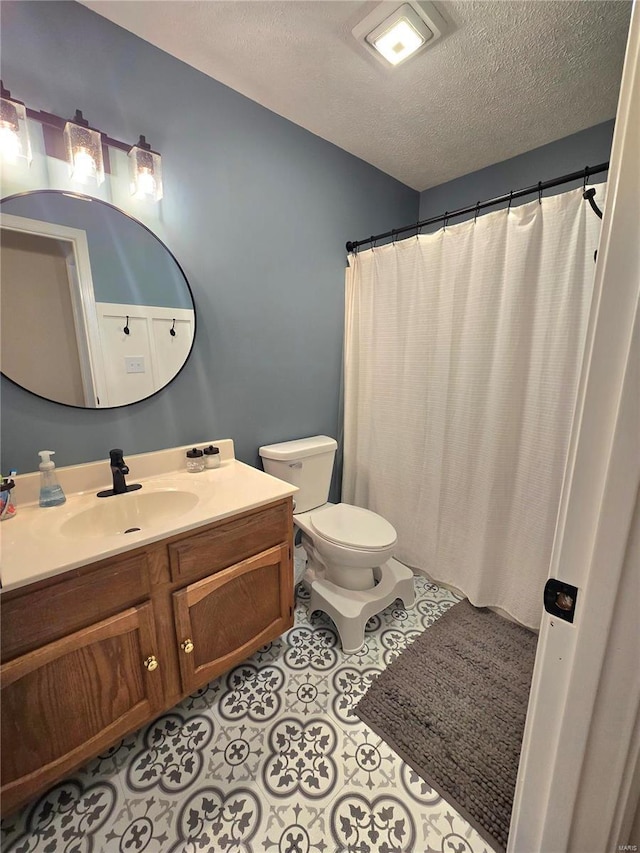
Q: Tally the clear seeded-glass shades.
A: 3